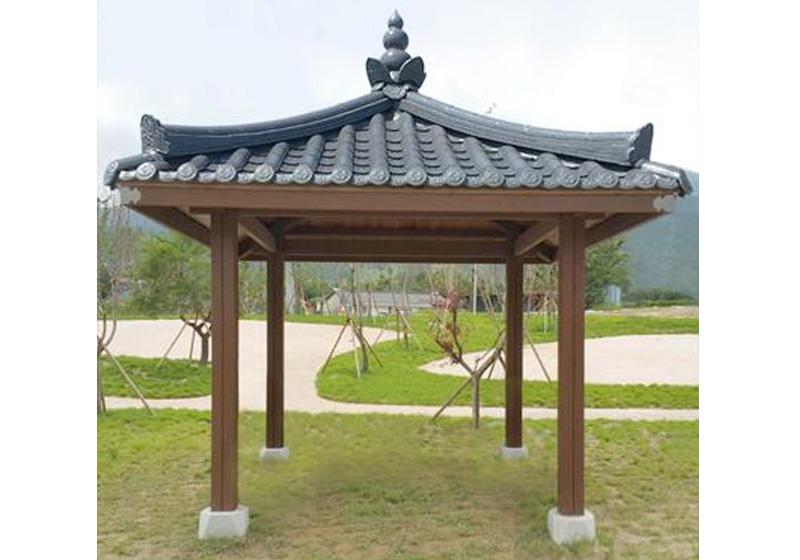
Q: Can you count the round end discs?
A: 14